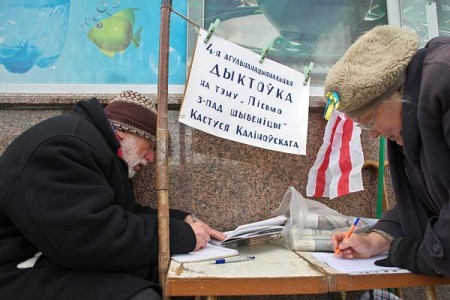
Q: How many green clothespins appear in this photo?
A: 3